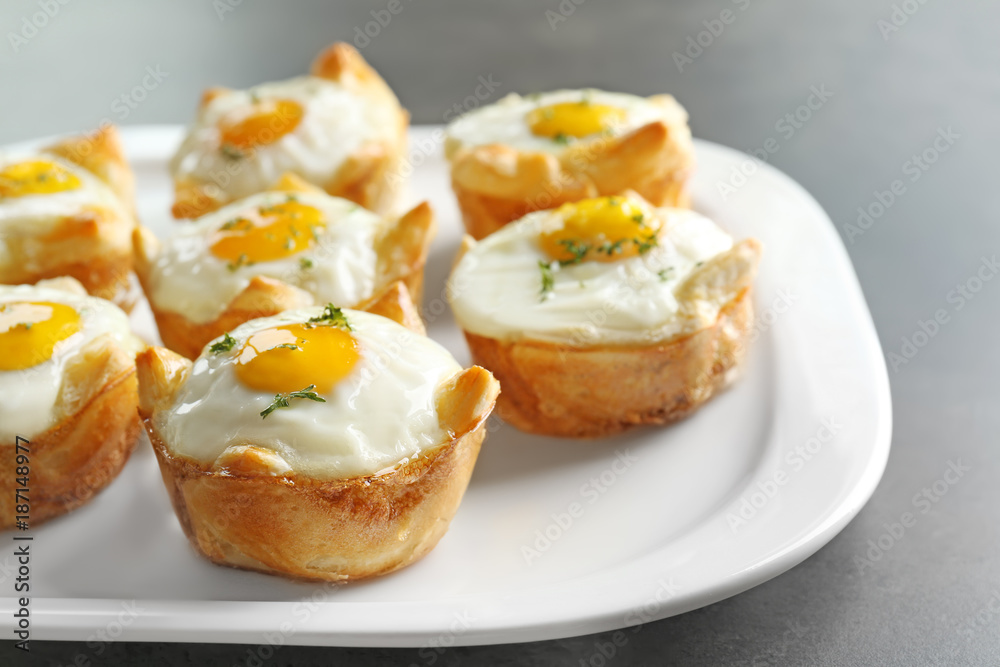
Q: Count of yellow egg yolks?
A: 7